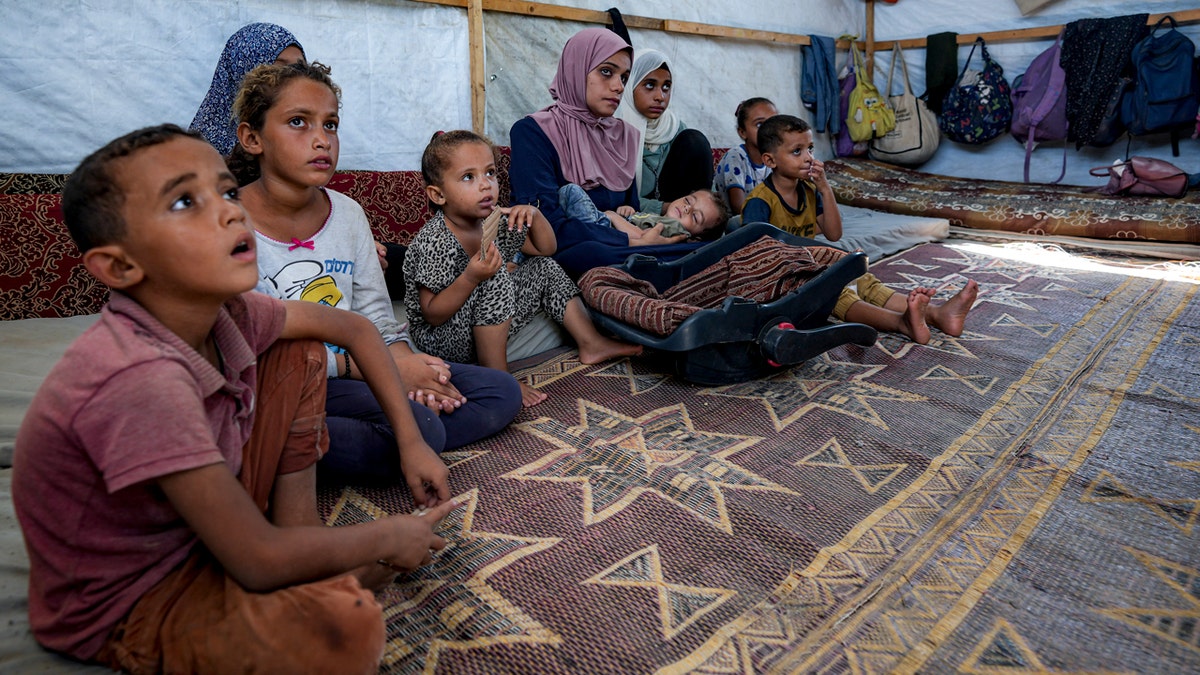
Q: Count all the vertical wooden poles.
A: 2